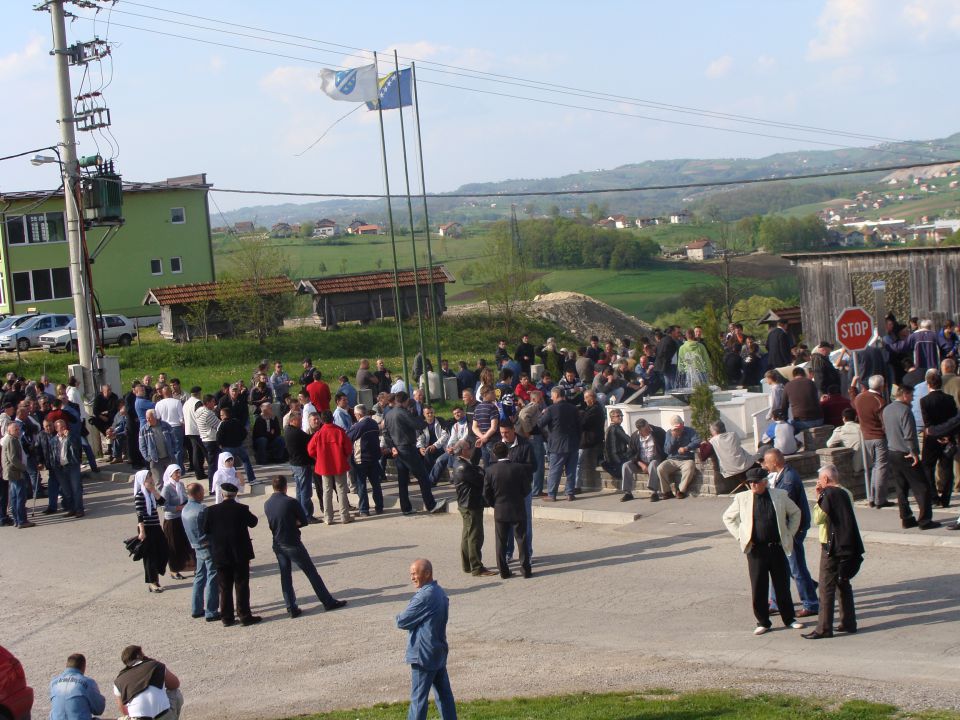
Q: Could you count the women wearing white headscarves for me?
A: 3